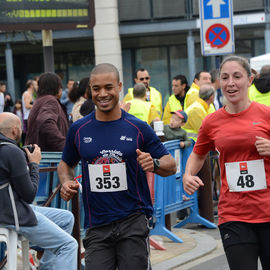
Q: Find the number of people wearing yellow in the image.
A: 6